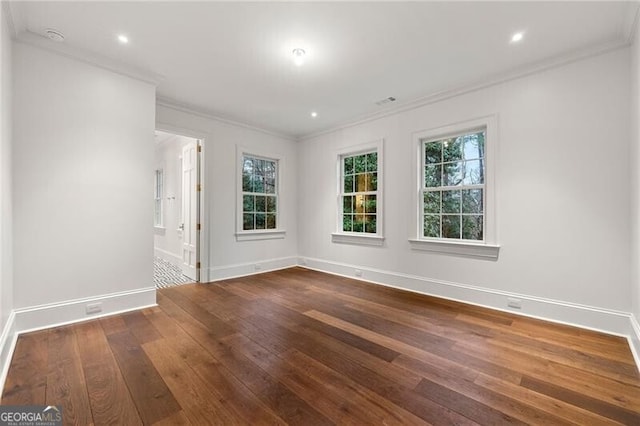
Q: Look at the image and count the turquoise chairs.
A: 0